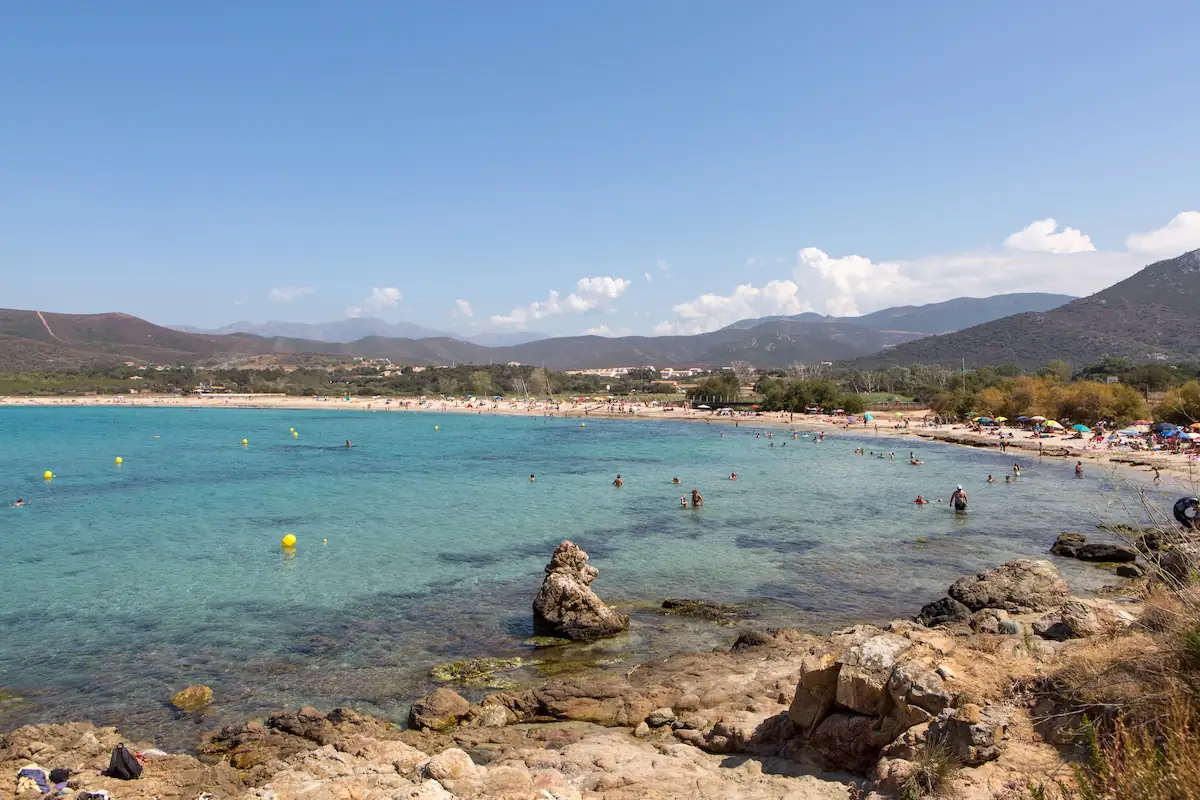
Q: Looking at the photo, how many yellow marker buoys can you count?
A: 8